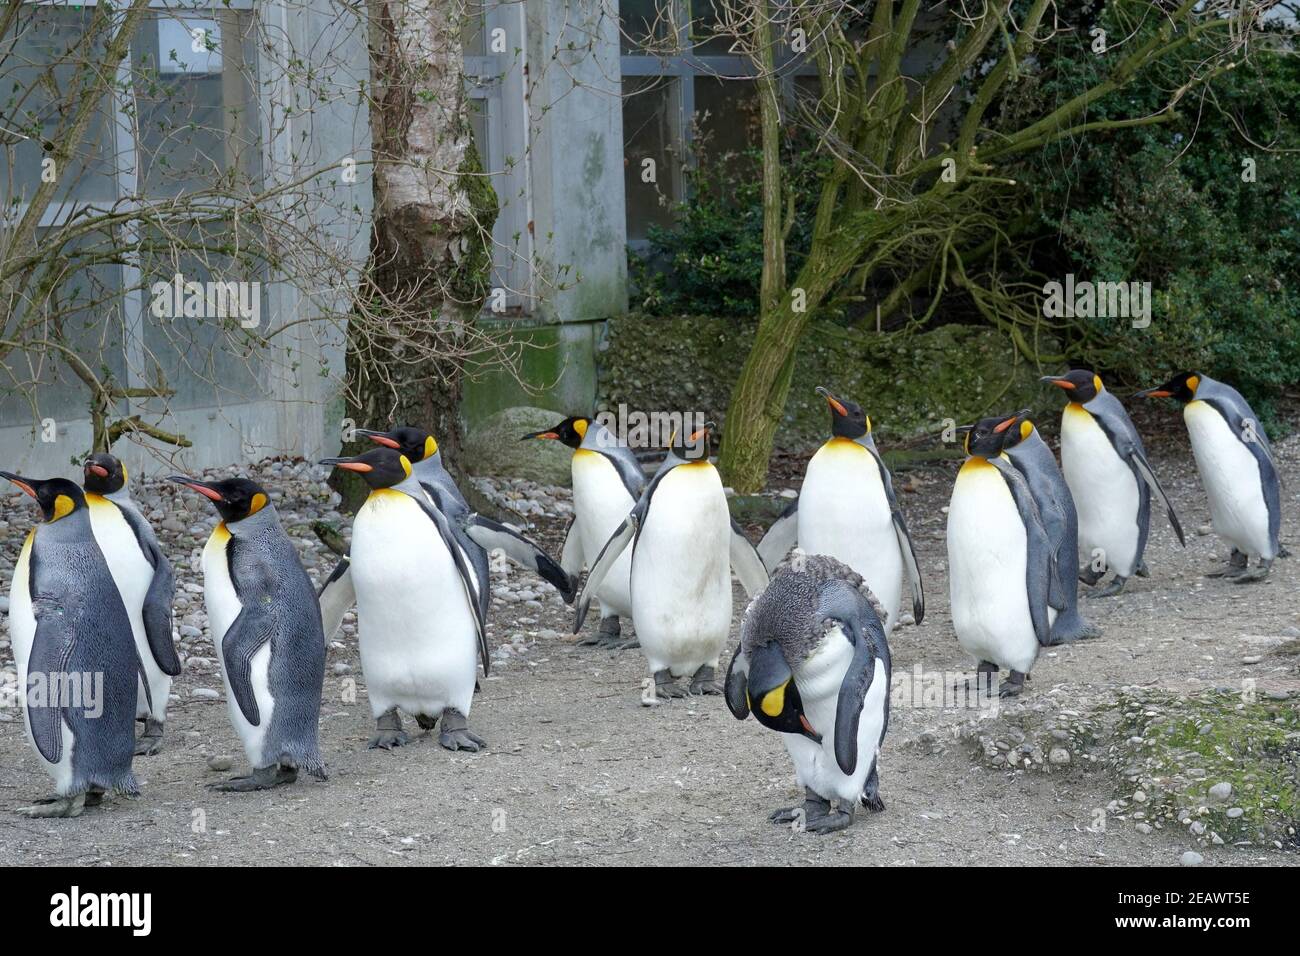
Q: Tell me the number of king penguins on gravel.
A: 13